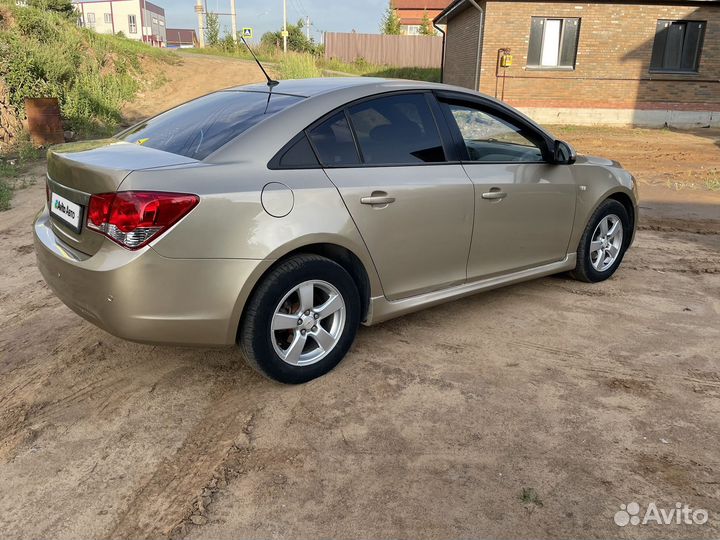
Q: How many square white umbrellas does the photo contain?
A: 0